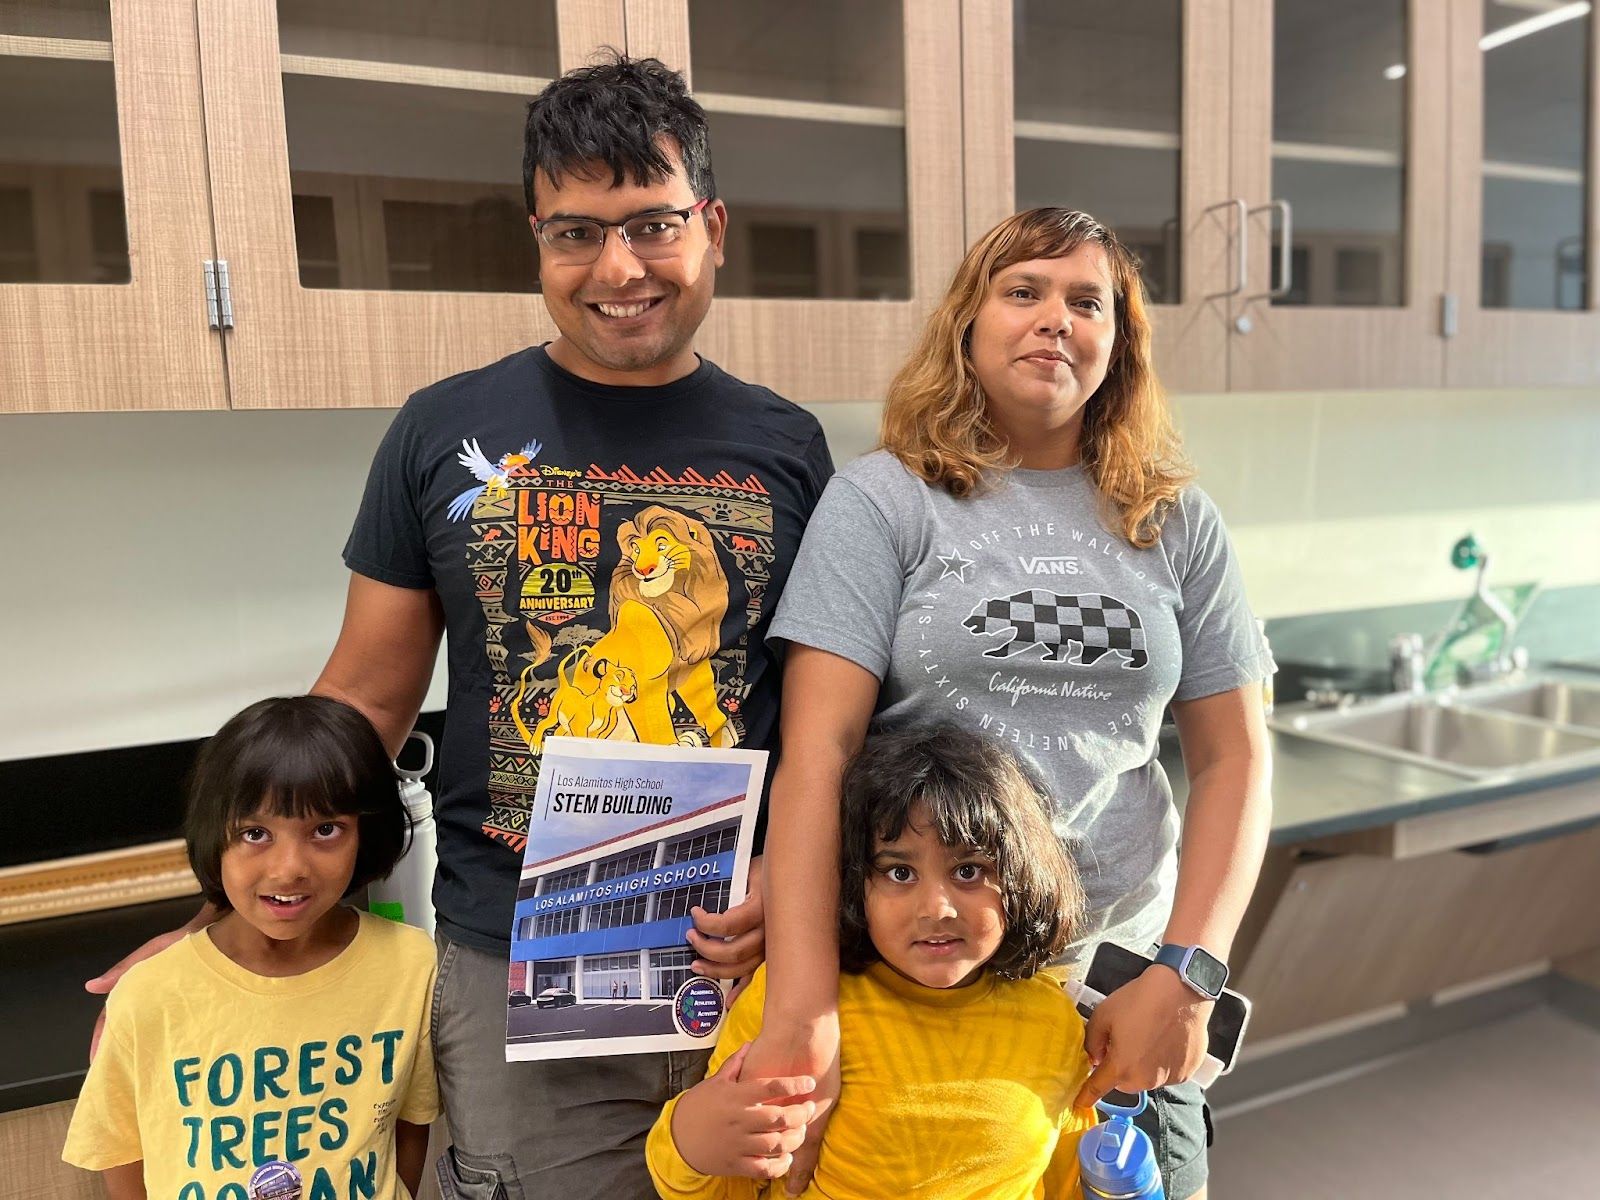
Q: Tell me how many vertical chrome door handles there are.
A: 2